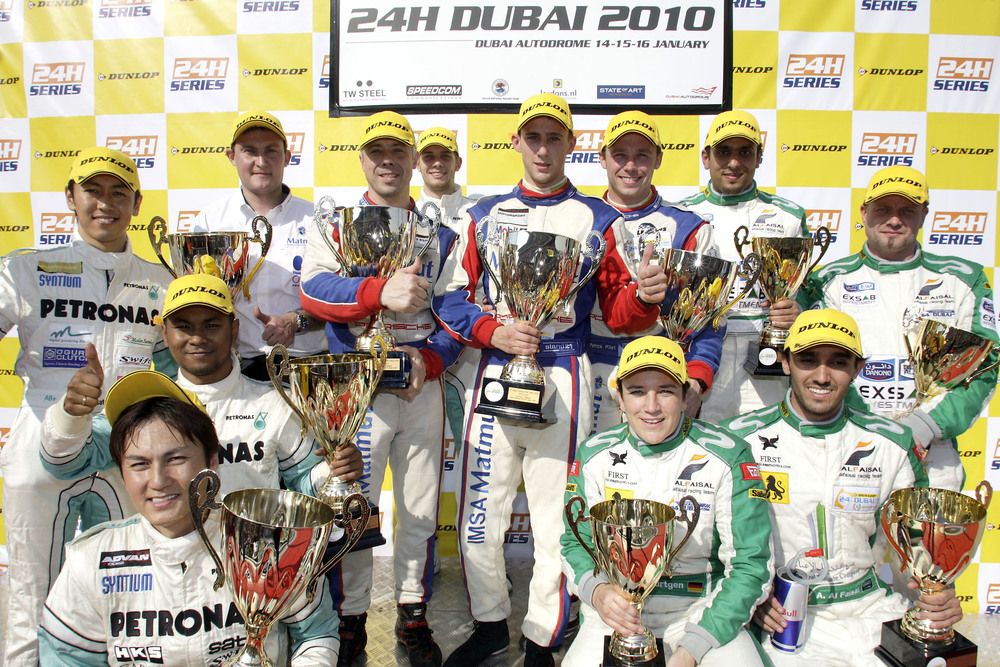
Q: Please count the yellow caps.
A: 12